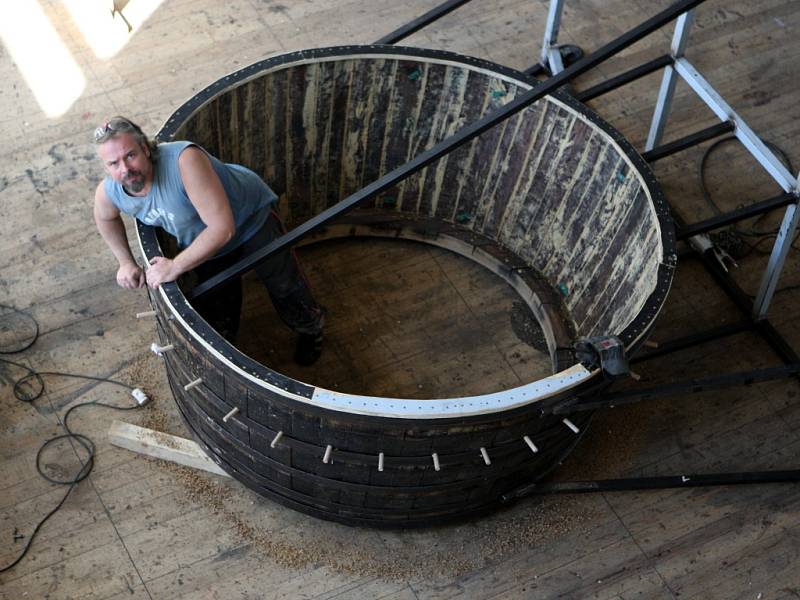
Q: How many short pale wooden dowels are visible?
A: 13